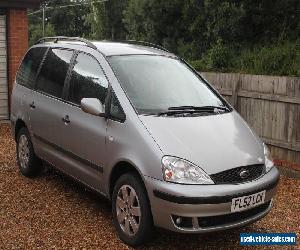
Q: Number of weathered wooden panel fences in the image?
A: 1